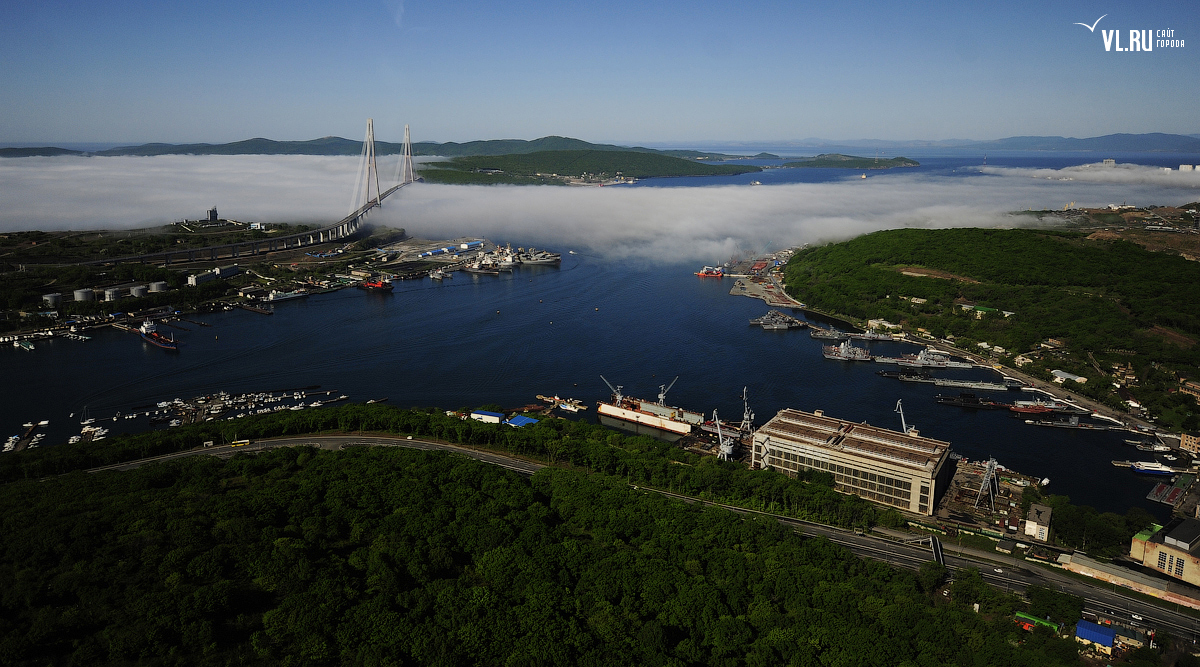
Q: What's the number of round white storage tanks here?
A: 5